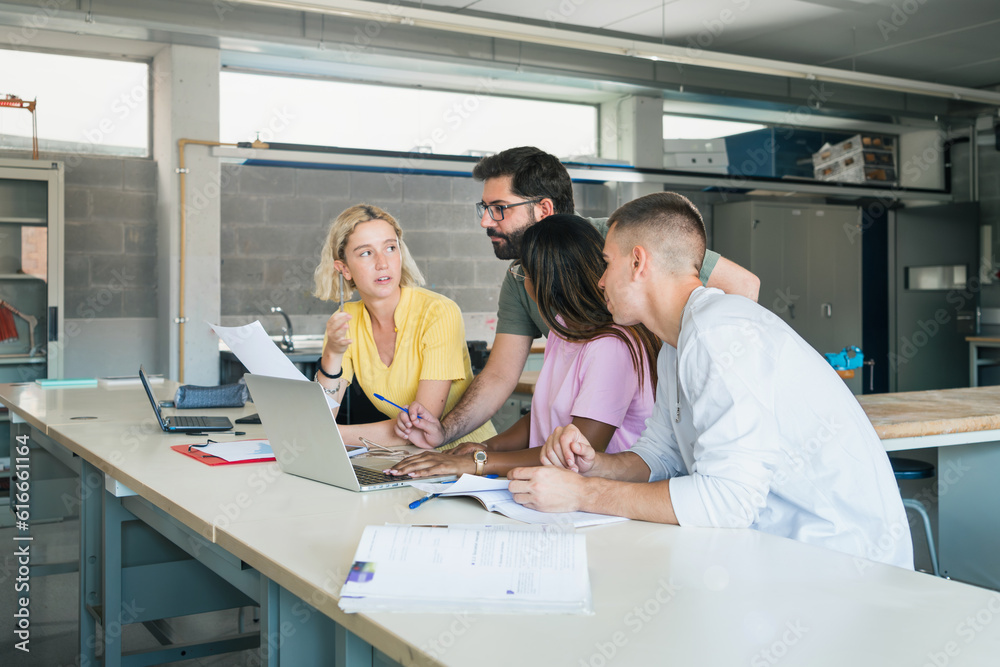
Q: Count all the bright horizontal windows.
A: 3